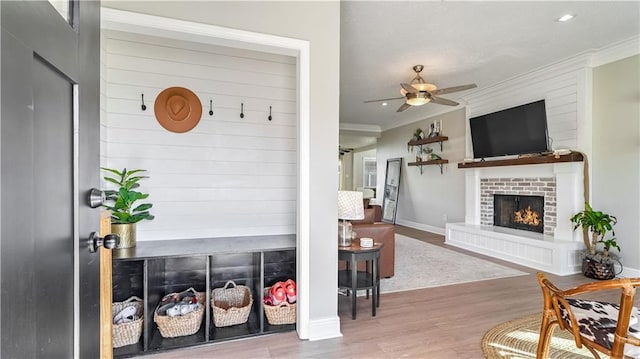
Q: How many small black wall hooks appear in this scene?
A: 4